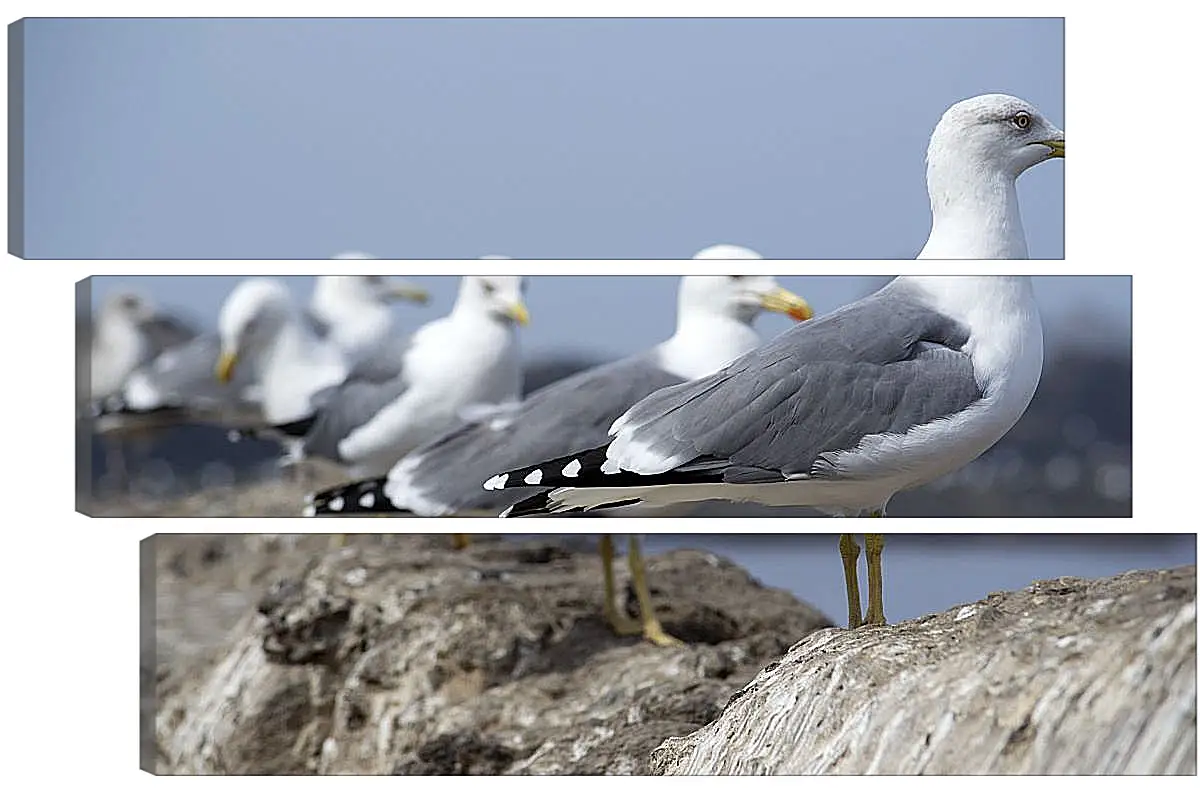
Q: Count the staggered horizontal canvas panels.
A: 3